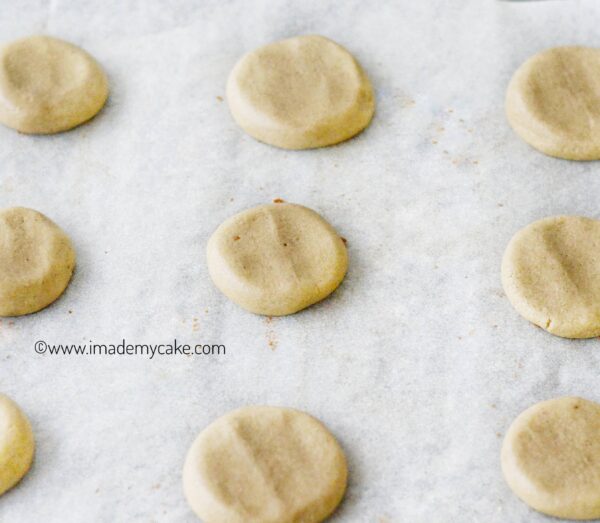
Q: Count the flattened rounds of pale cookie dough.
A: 9